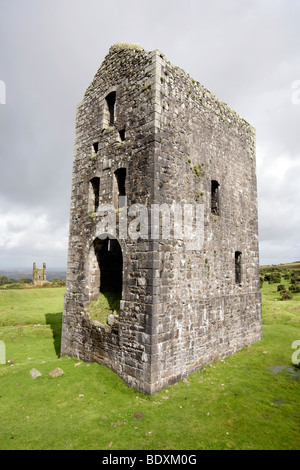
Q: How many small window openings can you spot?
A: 7